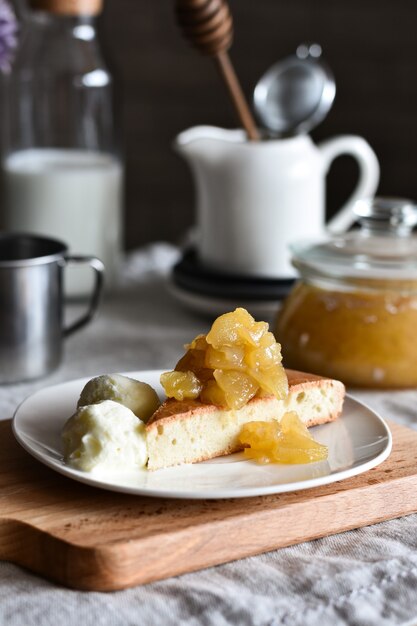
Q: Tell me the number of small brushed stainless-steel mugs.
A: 1